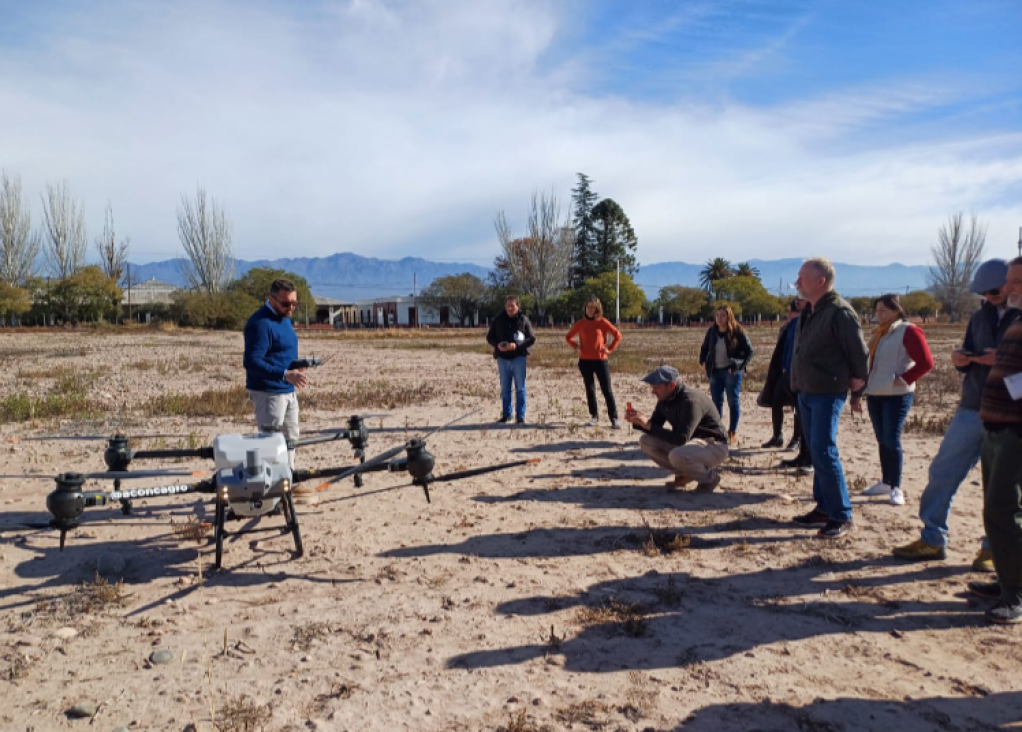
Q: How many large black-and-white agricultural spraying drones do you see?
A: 1